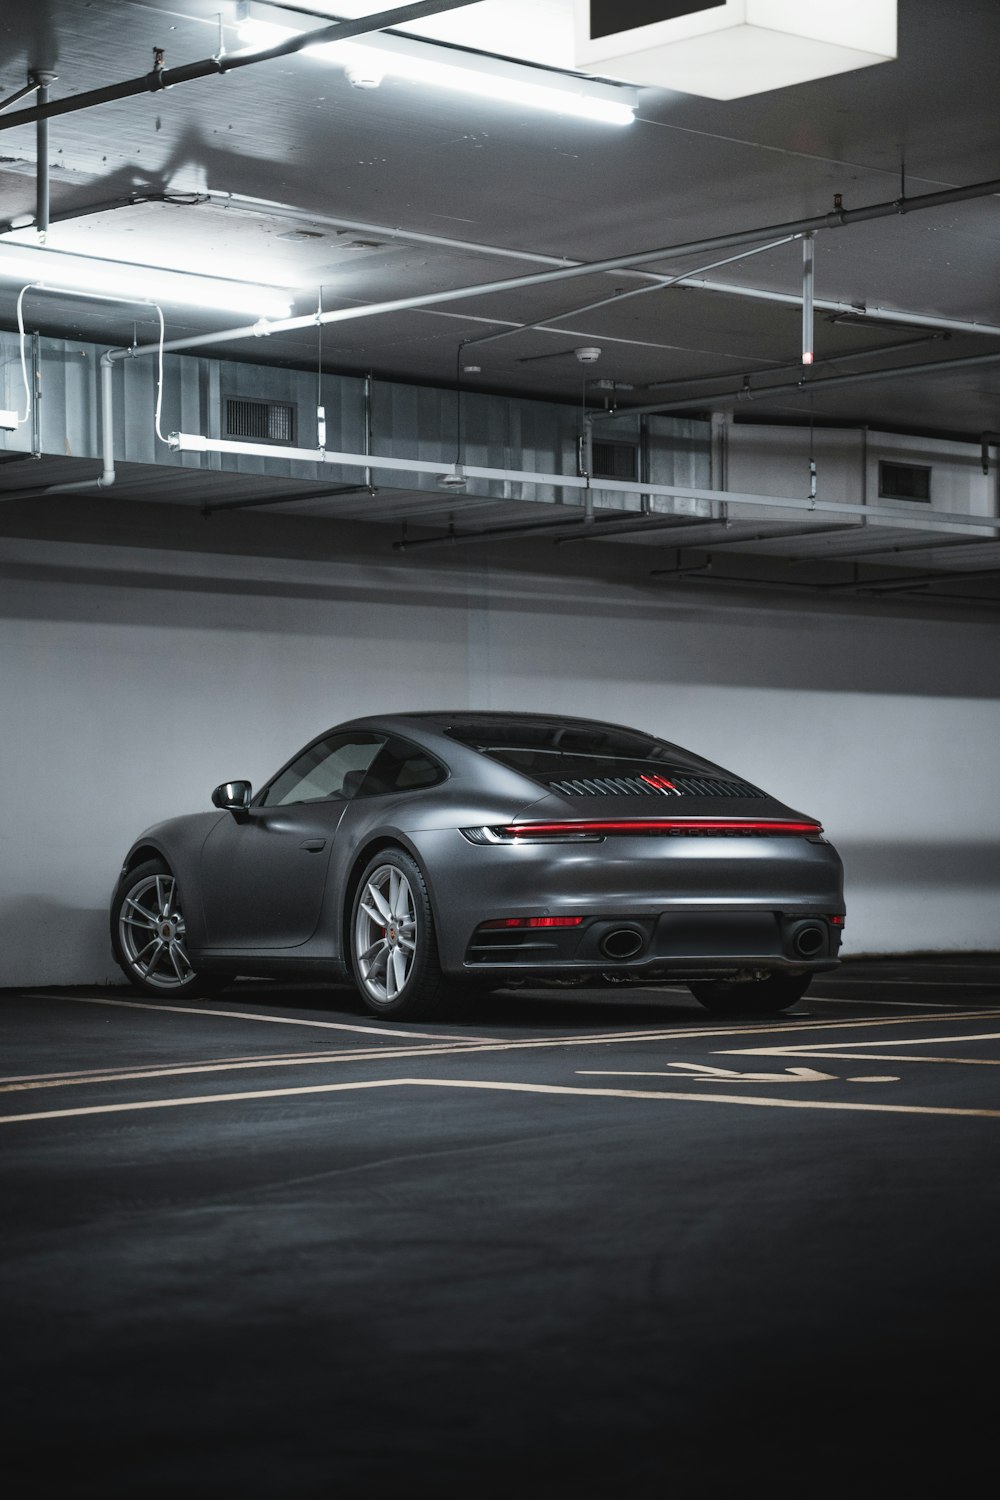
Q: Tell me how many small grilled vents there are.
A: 3